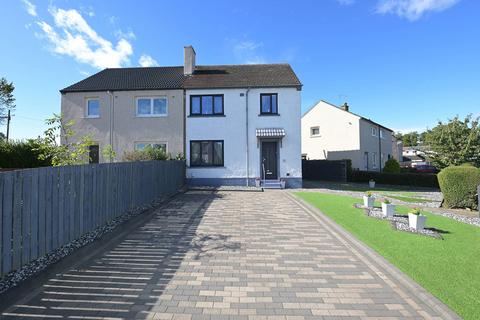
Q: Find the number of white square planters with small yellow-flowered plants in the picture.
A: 3